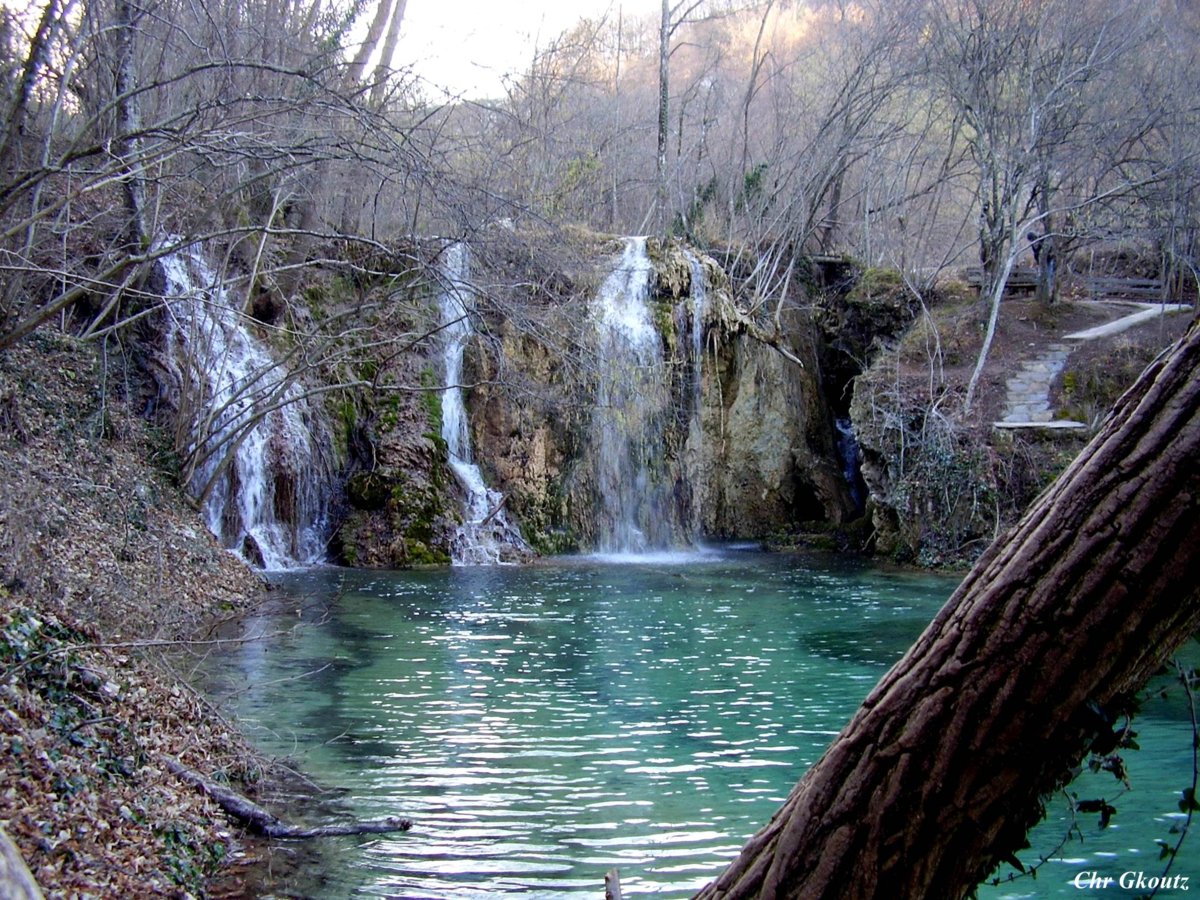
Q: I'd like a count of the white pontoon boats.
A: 0